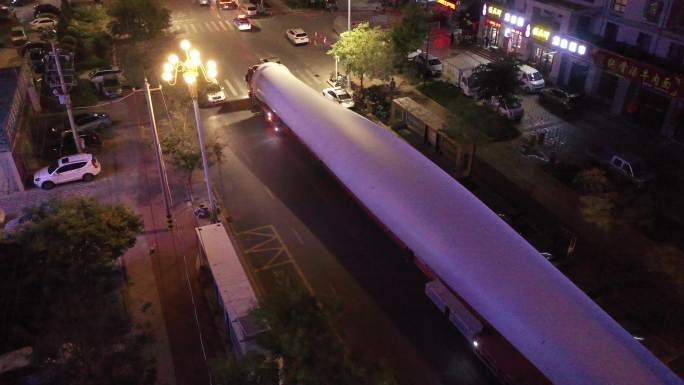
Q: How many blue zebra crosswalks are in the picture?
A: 0